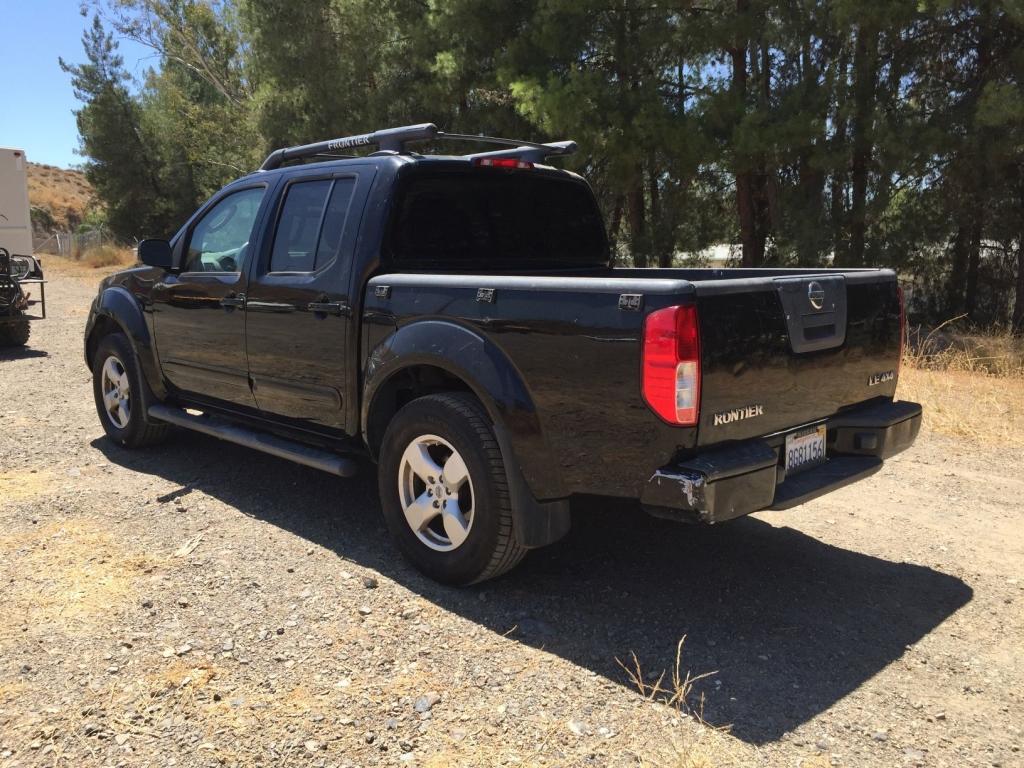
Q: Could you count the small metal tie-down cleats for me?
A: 3